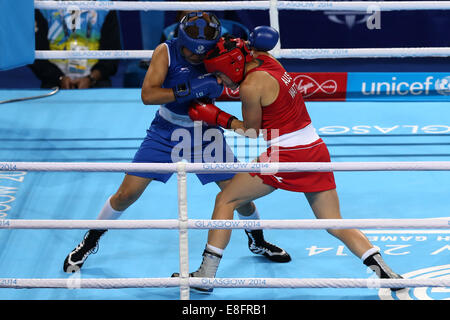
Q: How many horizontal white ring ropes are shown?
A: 5